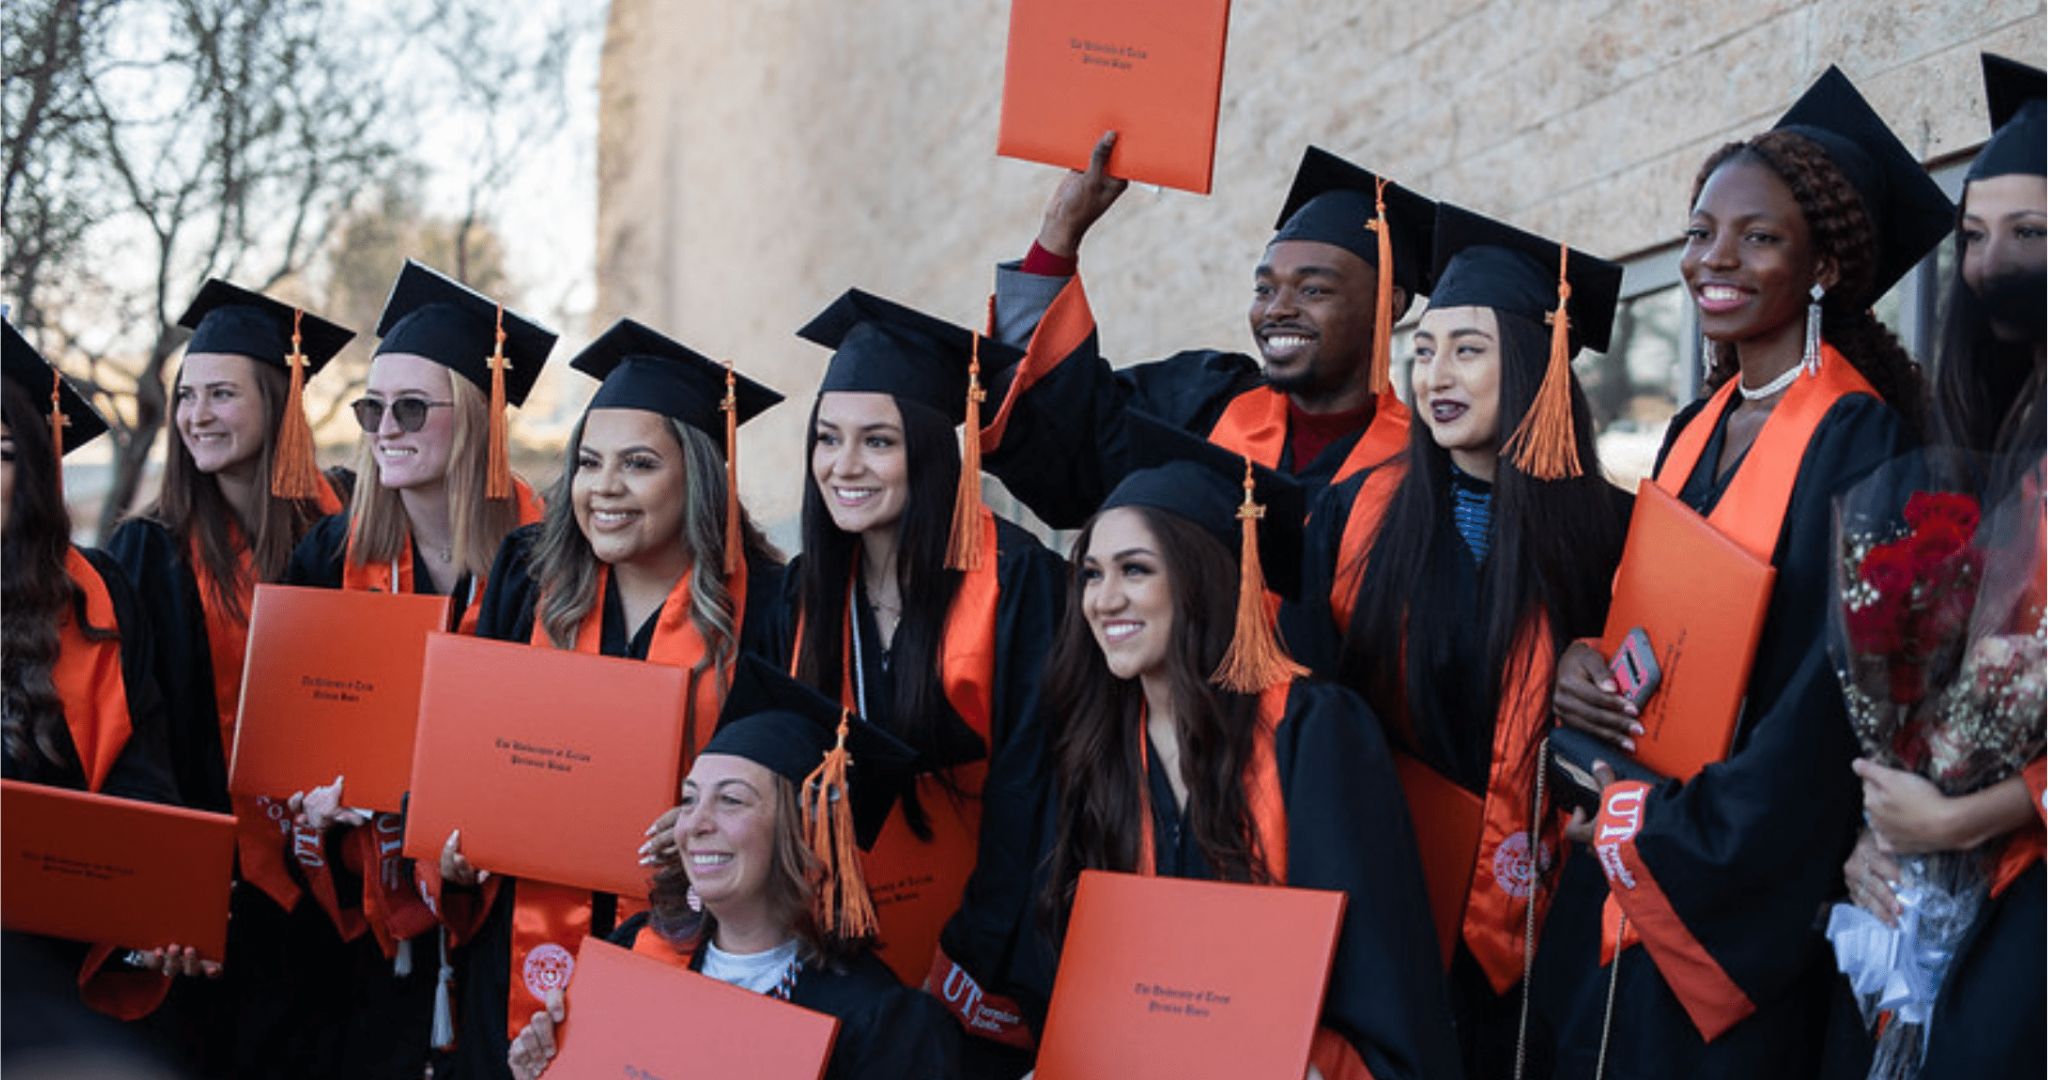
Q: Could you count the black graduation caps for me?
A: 11